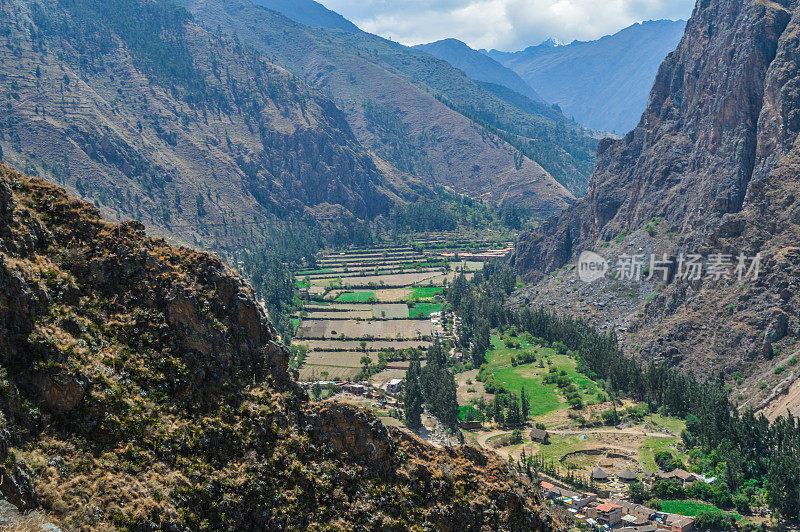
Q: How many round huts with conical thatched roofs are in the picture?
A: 2